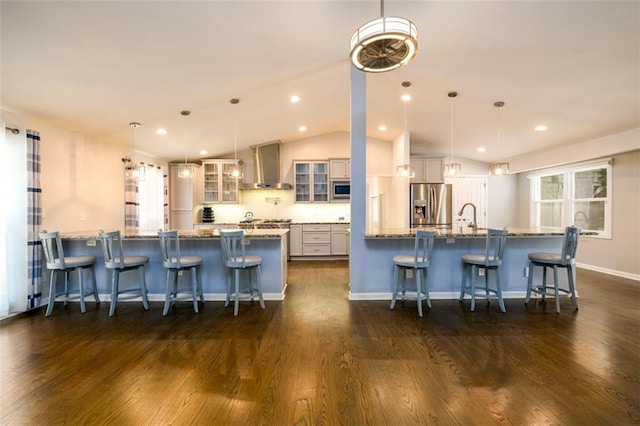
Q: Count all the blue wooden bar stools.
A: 7